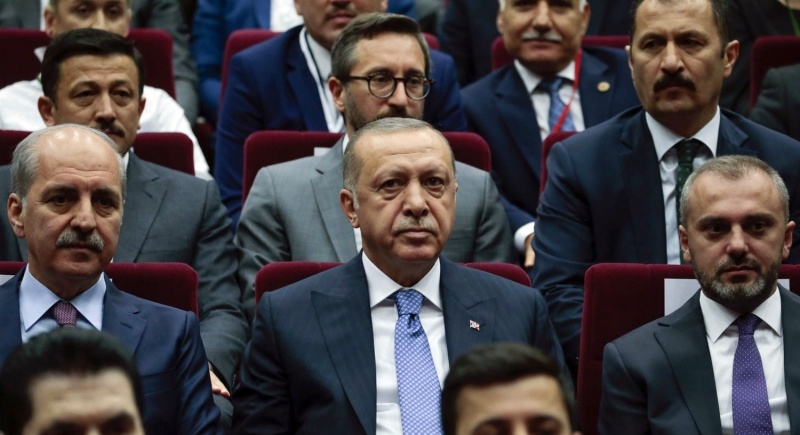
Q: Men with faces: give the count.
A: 11